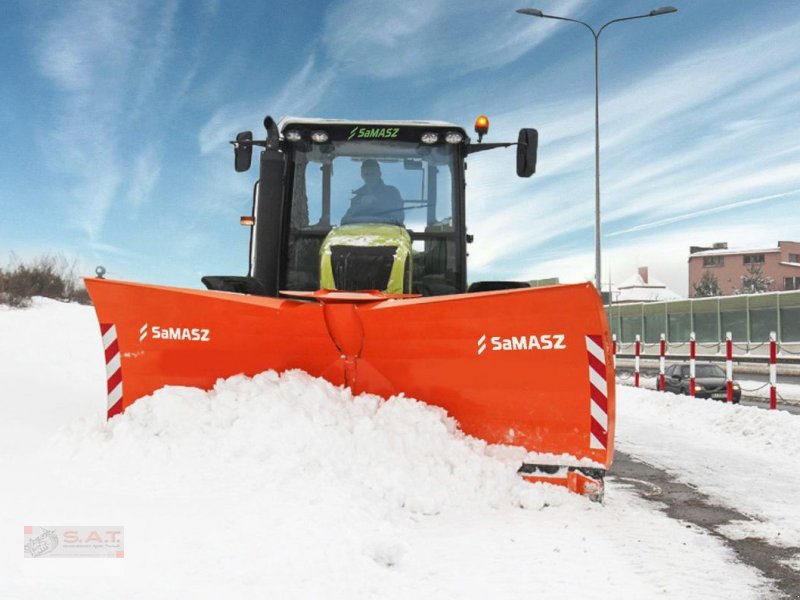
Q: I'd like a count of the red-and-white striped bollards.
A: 6